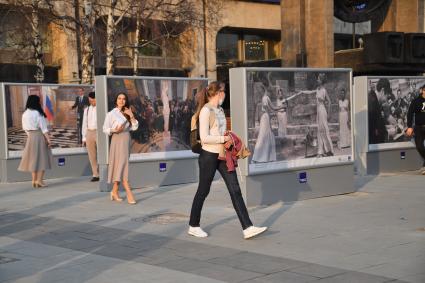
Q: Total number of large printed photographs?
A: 4